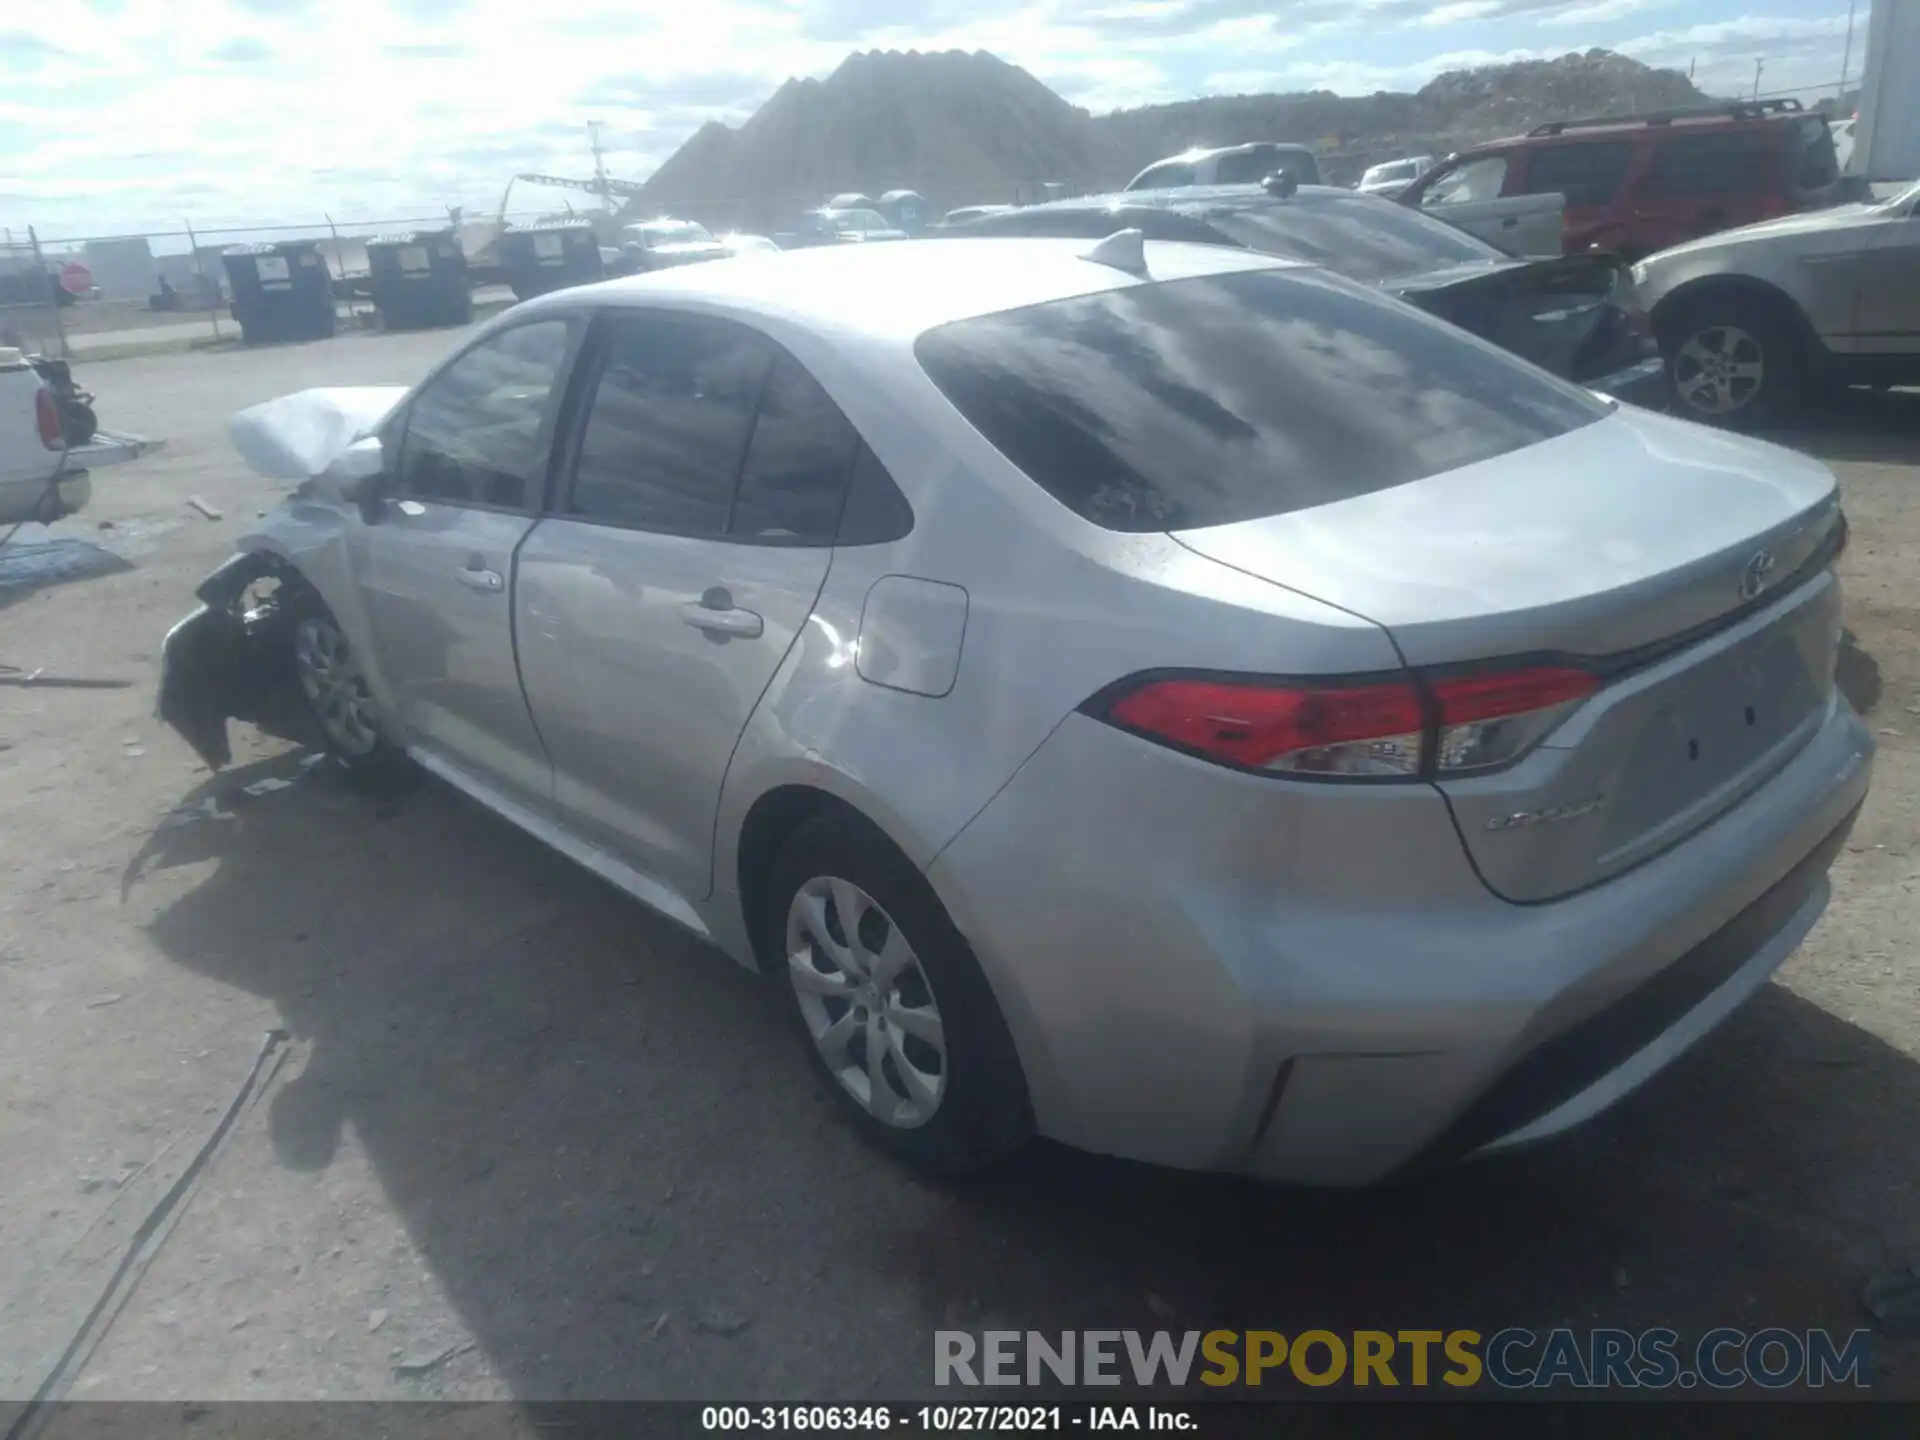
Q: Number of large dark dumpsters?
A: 3